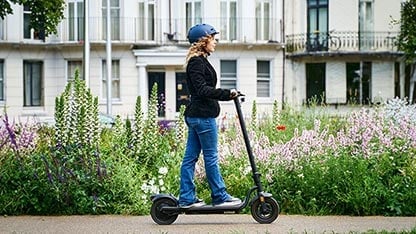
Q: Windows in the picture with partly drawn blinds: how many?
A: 2